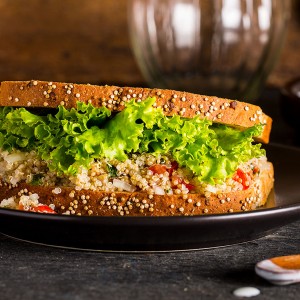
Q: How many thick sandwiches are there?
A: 1